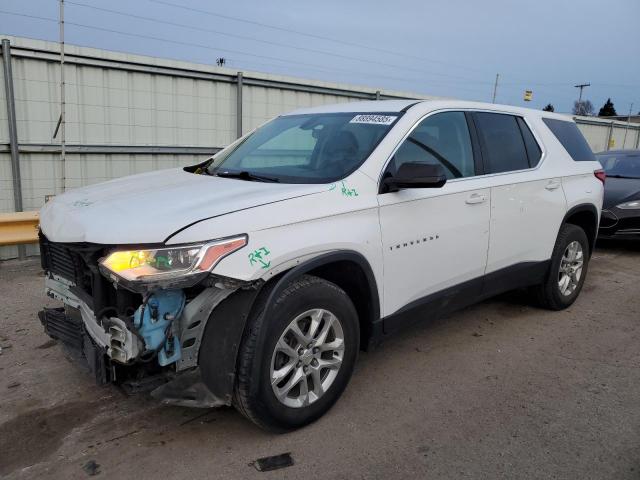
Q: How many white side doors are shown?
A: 2